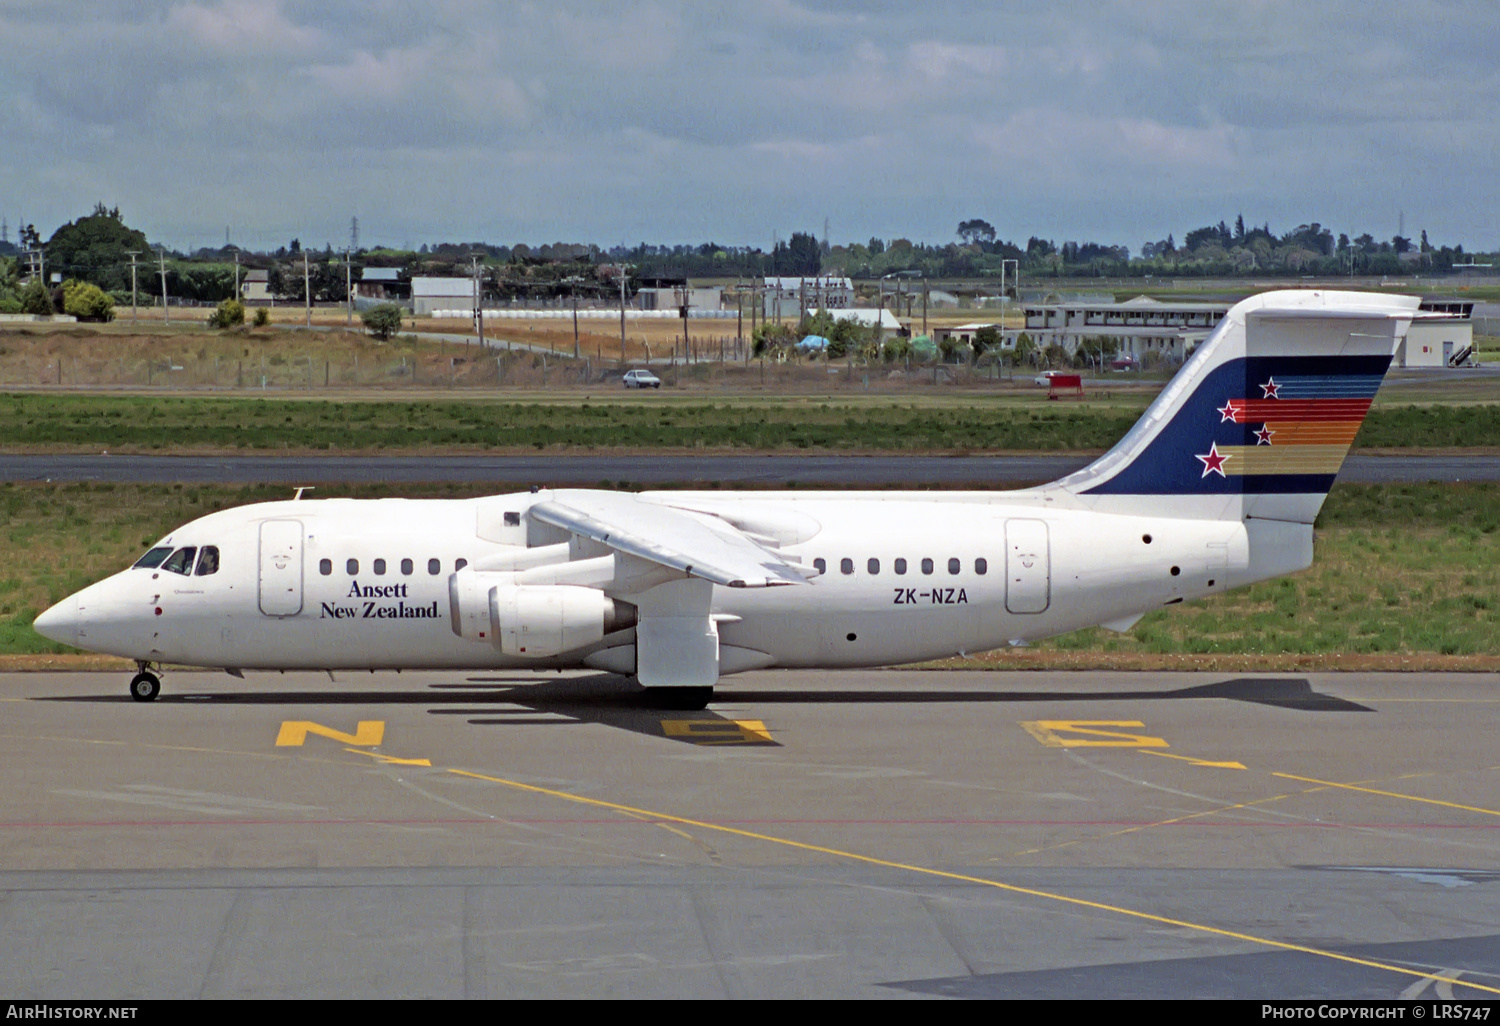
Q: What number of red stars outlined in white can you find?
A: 4